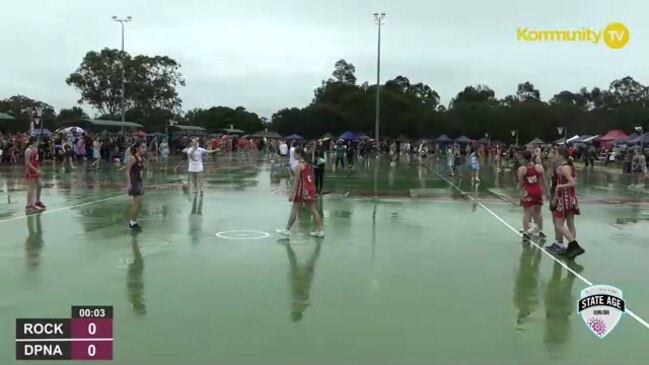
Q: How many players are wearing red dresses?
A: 4